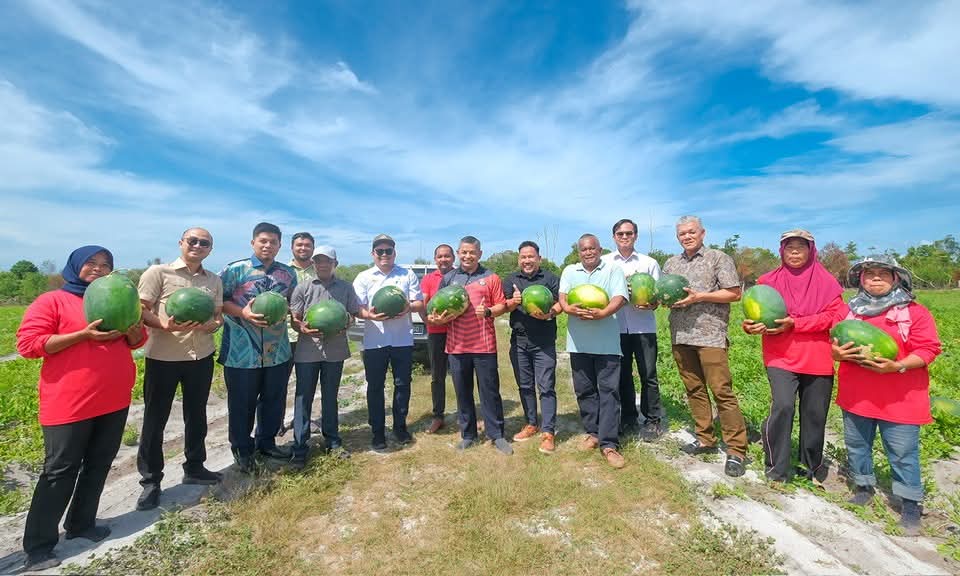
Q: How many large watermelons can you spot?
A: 12